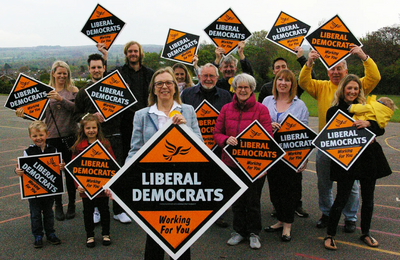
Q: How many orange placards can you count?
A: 14